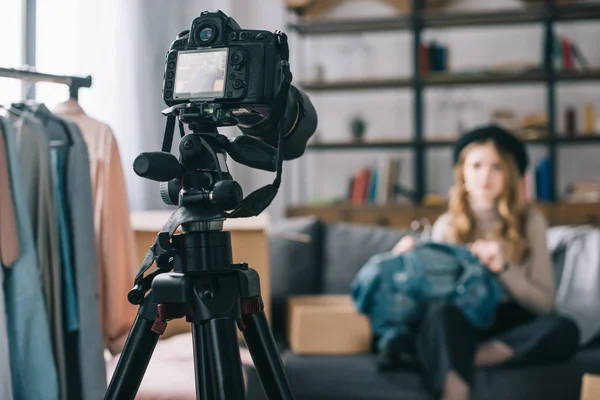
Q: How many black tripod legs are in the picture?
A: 3